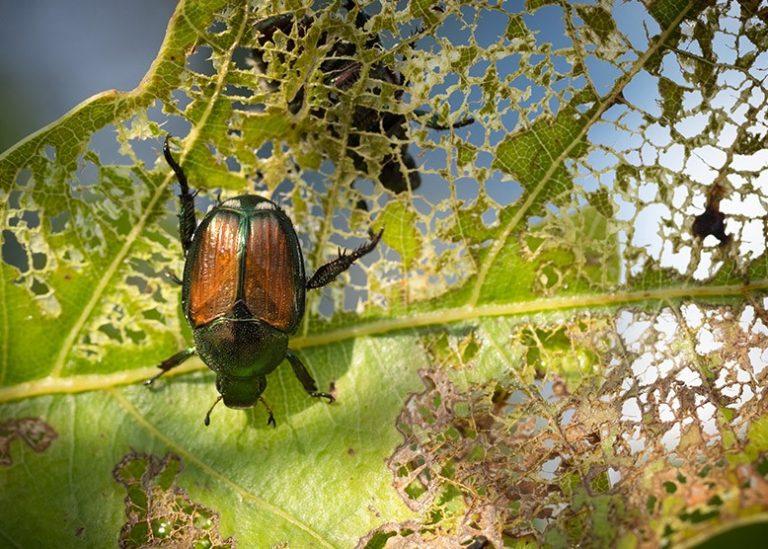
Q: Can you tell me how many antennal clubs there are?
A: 2